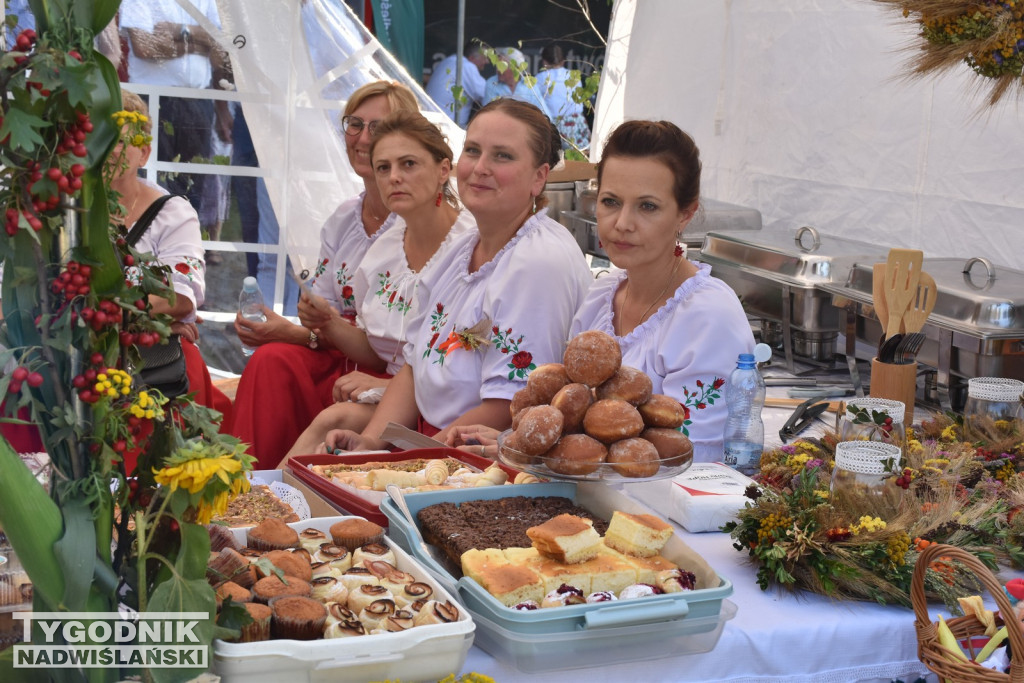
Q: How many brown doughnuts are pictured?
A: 13